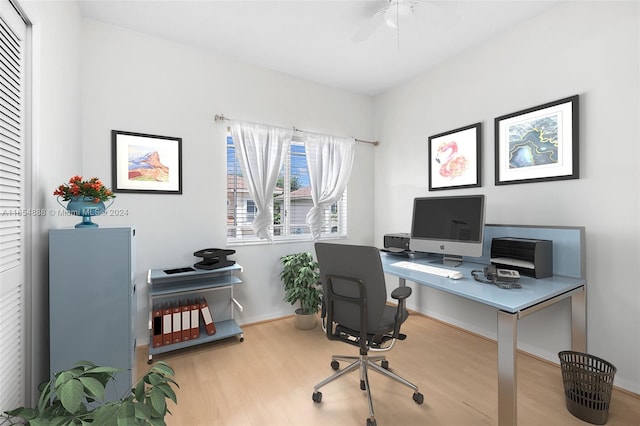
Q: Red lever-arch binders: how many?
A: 6